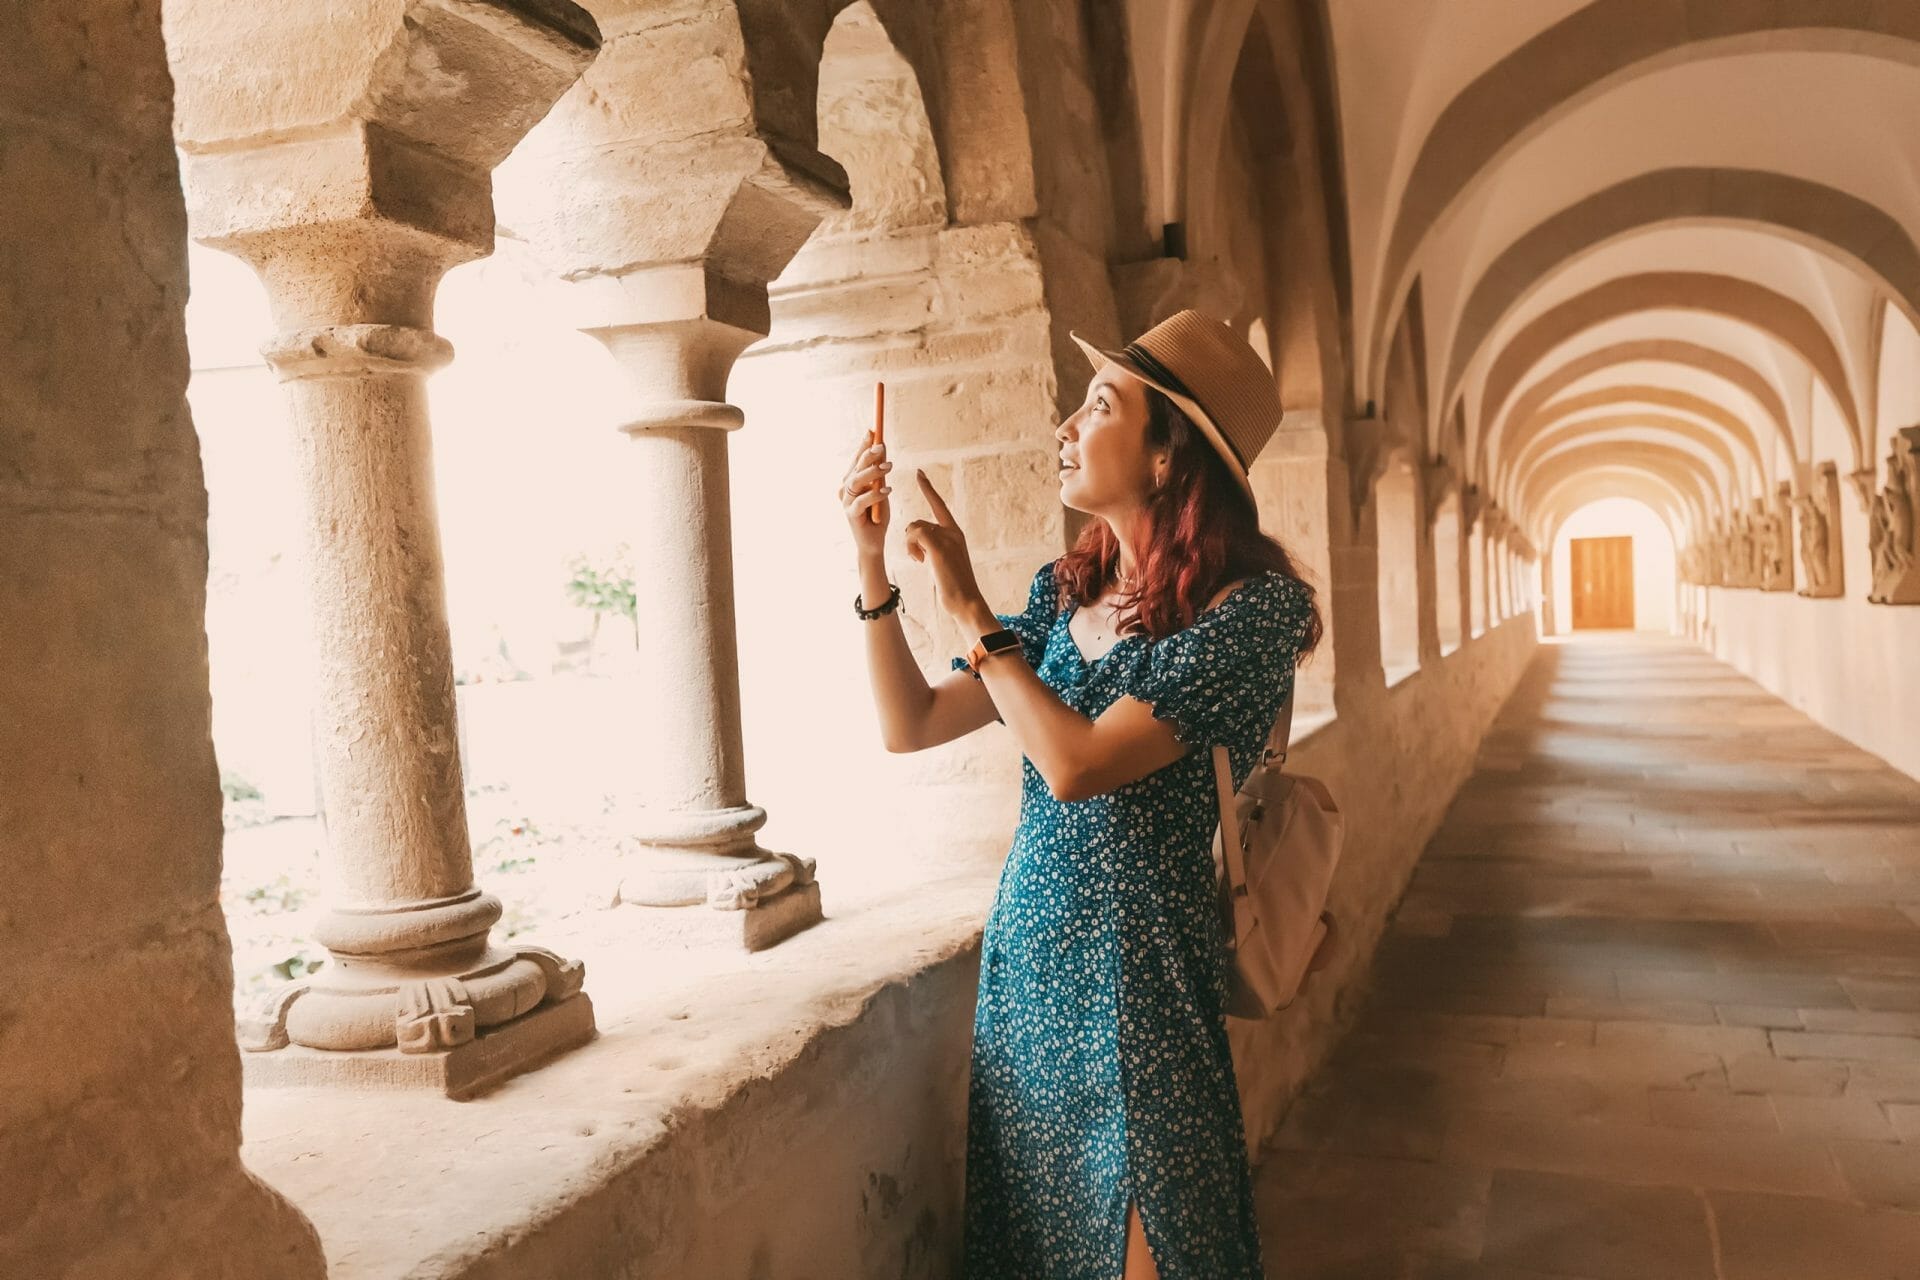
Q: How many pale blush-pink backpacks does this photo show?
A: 1